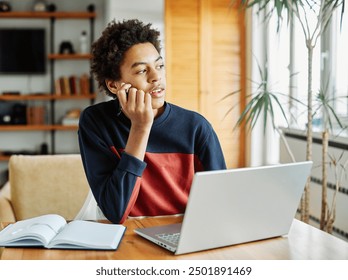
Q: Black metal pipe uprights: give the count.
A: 2